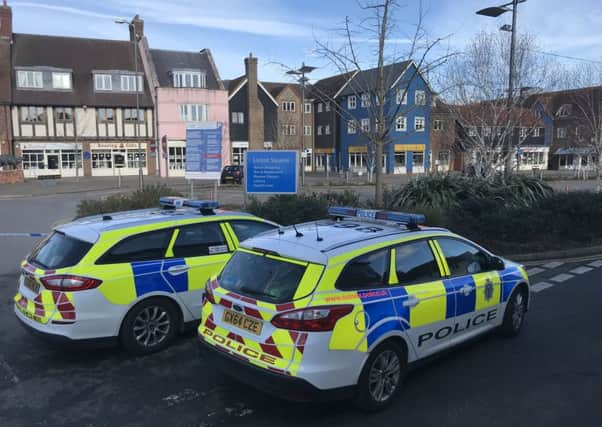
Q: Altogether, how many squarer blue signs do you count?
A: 1